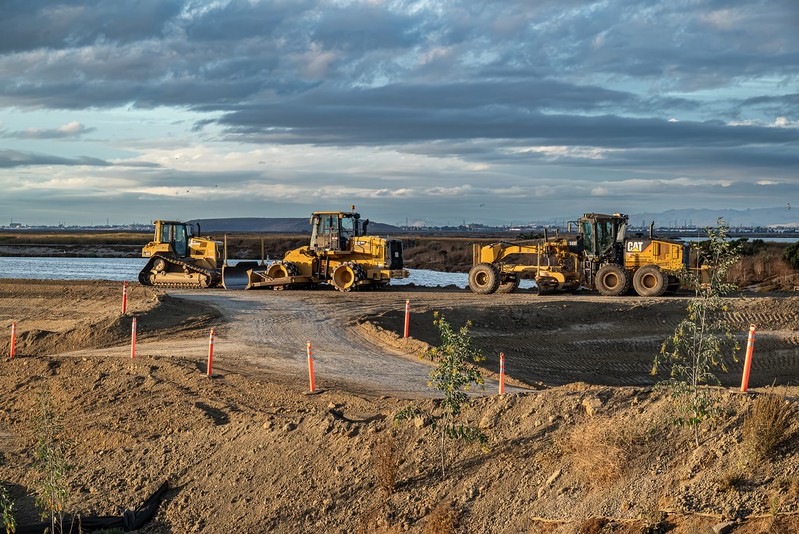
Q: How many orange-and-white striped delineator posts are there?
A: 8